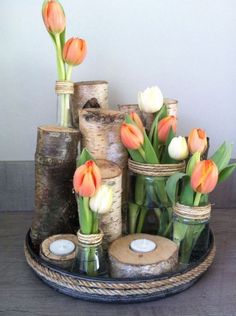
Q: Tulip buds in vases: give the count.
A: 11